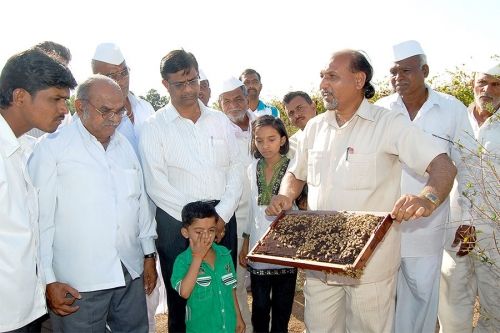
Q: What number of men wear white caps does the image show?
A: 5